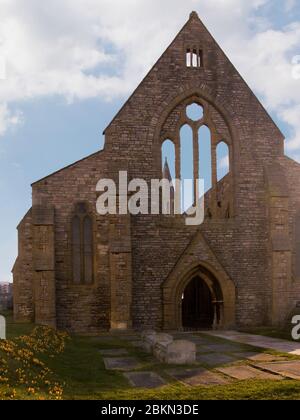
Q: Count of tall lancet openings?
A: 4